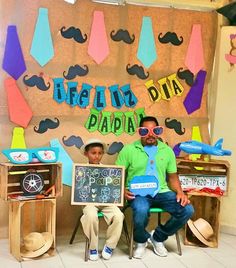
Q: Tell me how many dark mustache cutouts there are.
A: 12